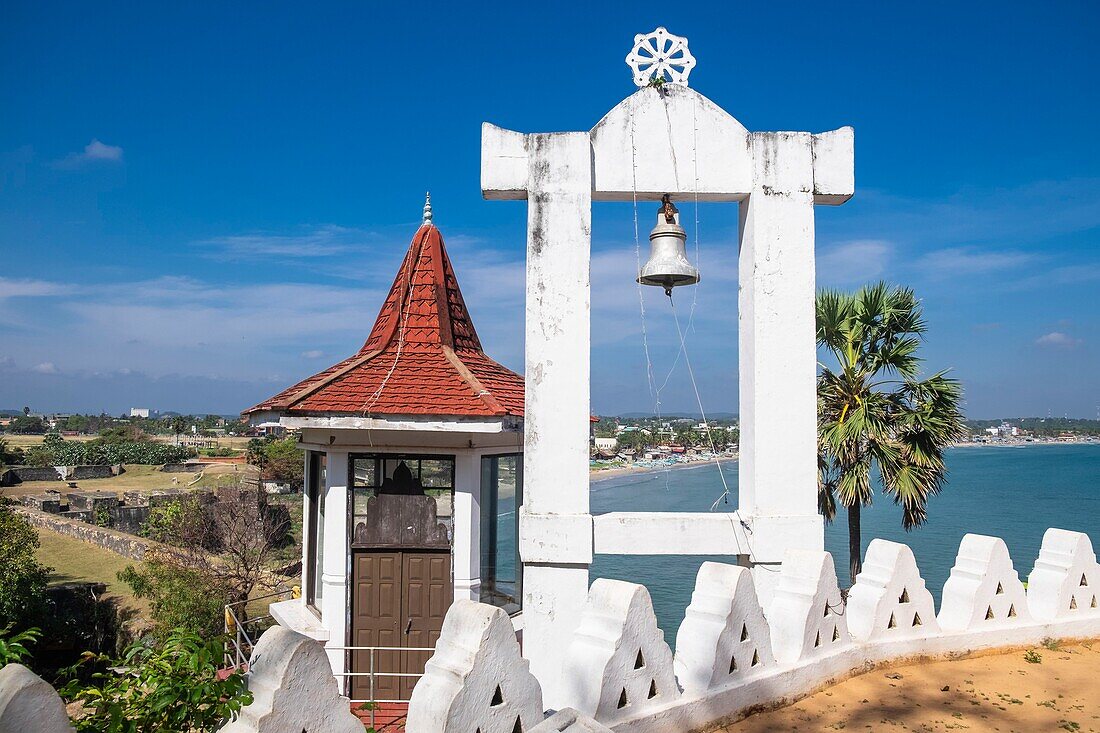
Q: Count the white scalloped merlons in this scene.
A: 9